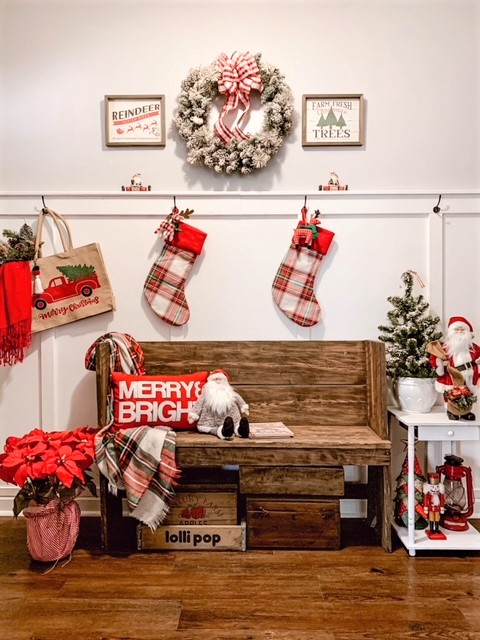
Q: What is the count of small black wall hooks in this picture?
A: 4